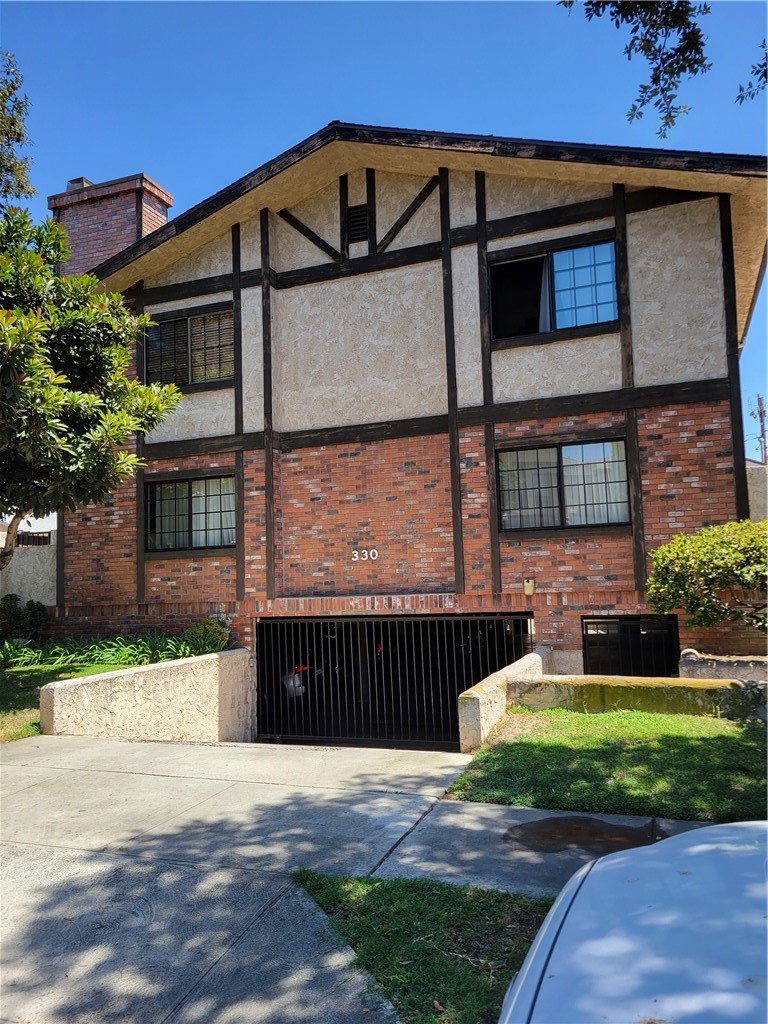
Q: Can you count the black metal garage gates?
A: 1